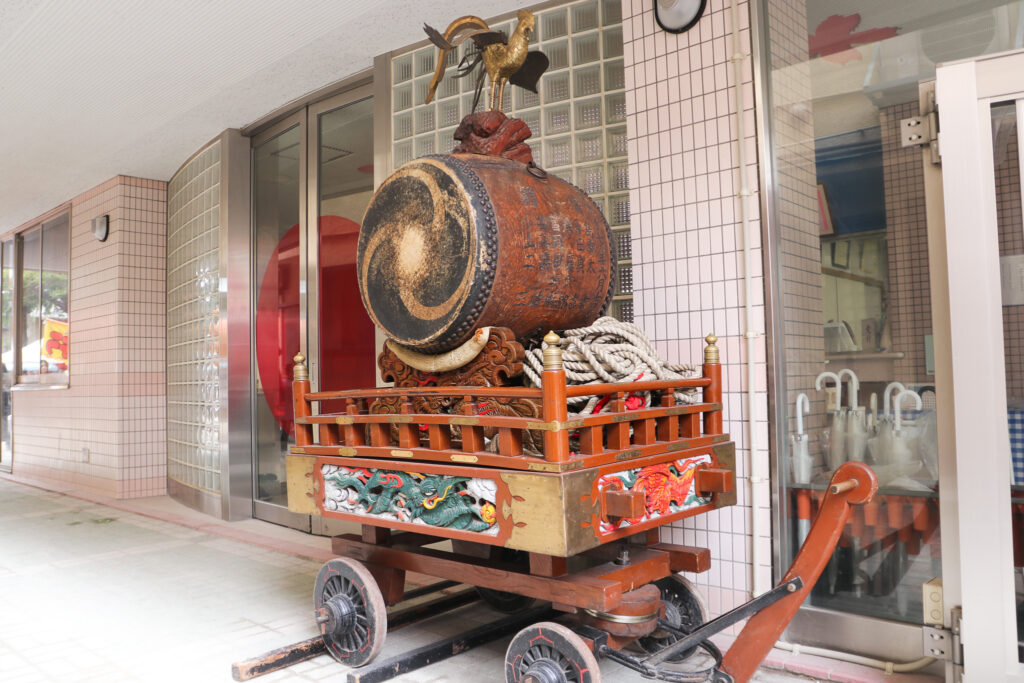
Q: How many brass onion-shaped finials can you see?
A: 3